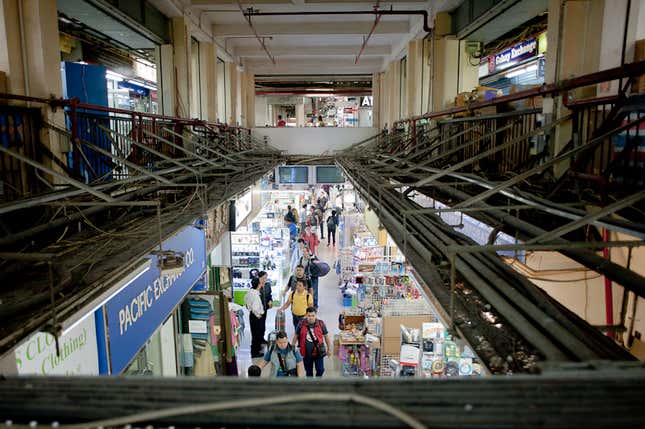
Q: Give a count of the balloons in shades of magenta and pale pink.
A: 0